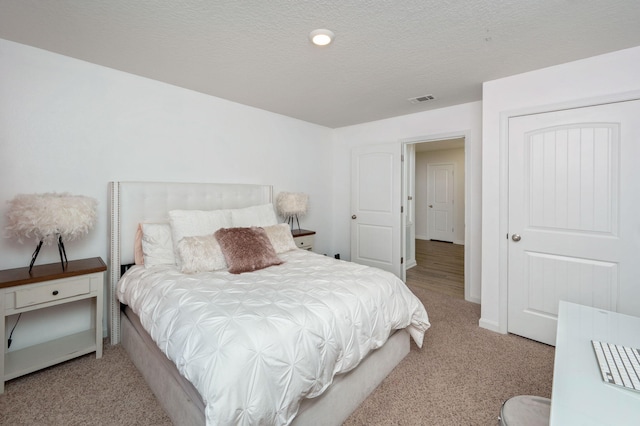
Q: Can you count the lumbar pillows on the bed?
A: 2